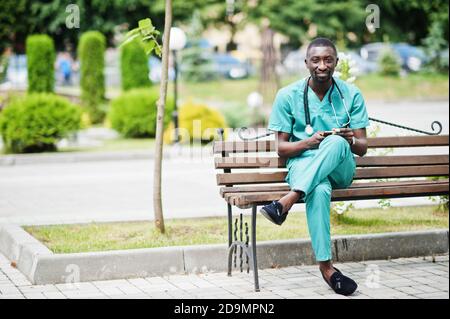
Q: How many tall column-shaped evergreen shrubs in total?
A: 3